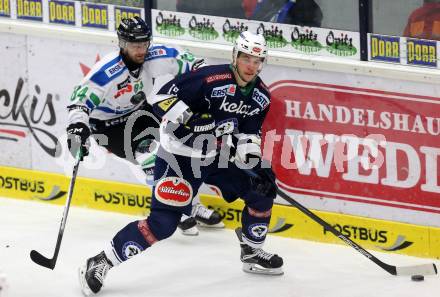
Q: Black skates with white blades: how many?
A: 4